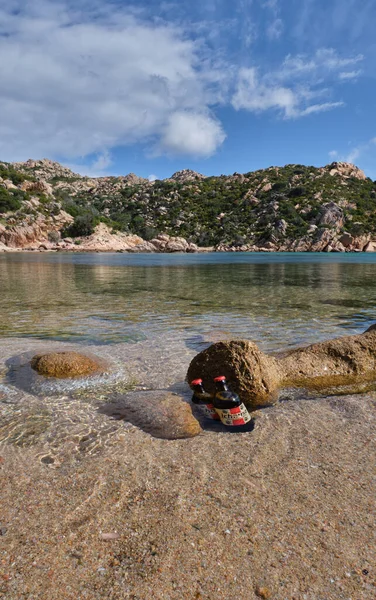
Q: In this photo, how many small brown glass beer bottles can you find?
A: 2